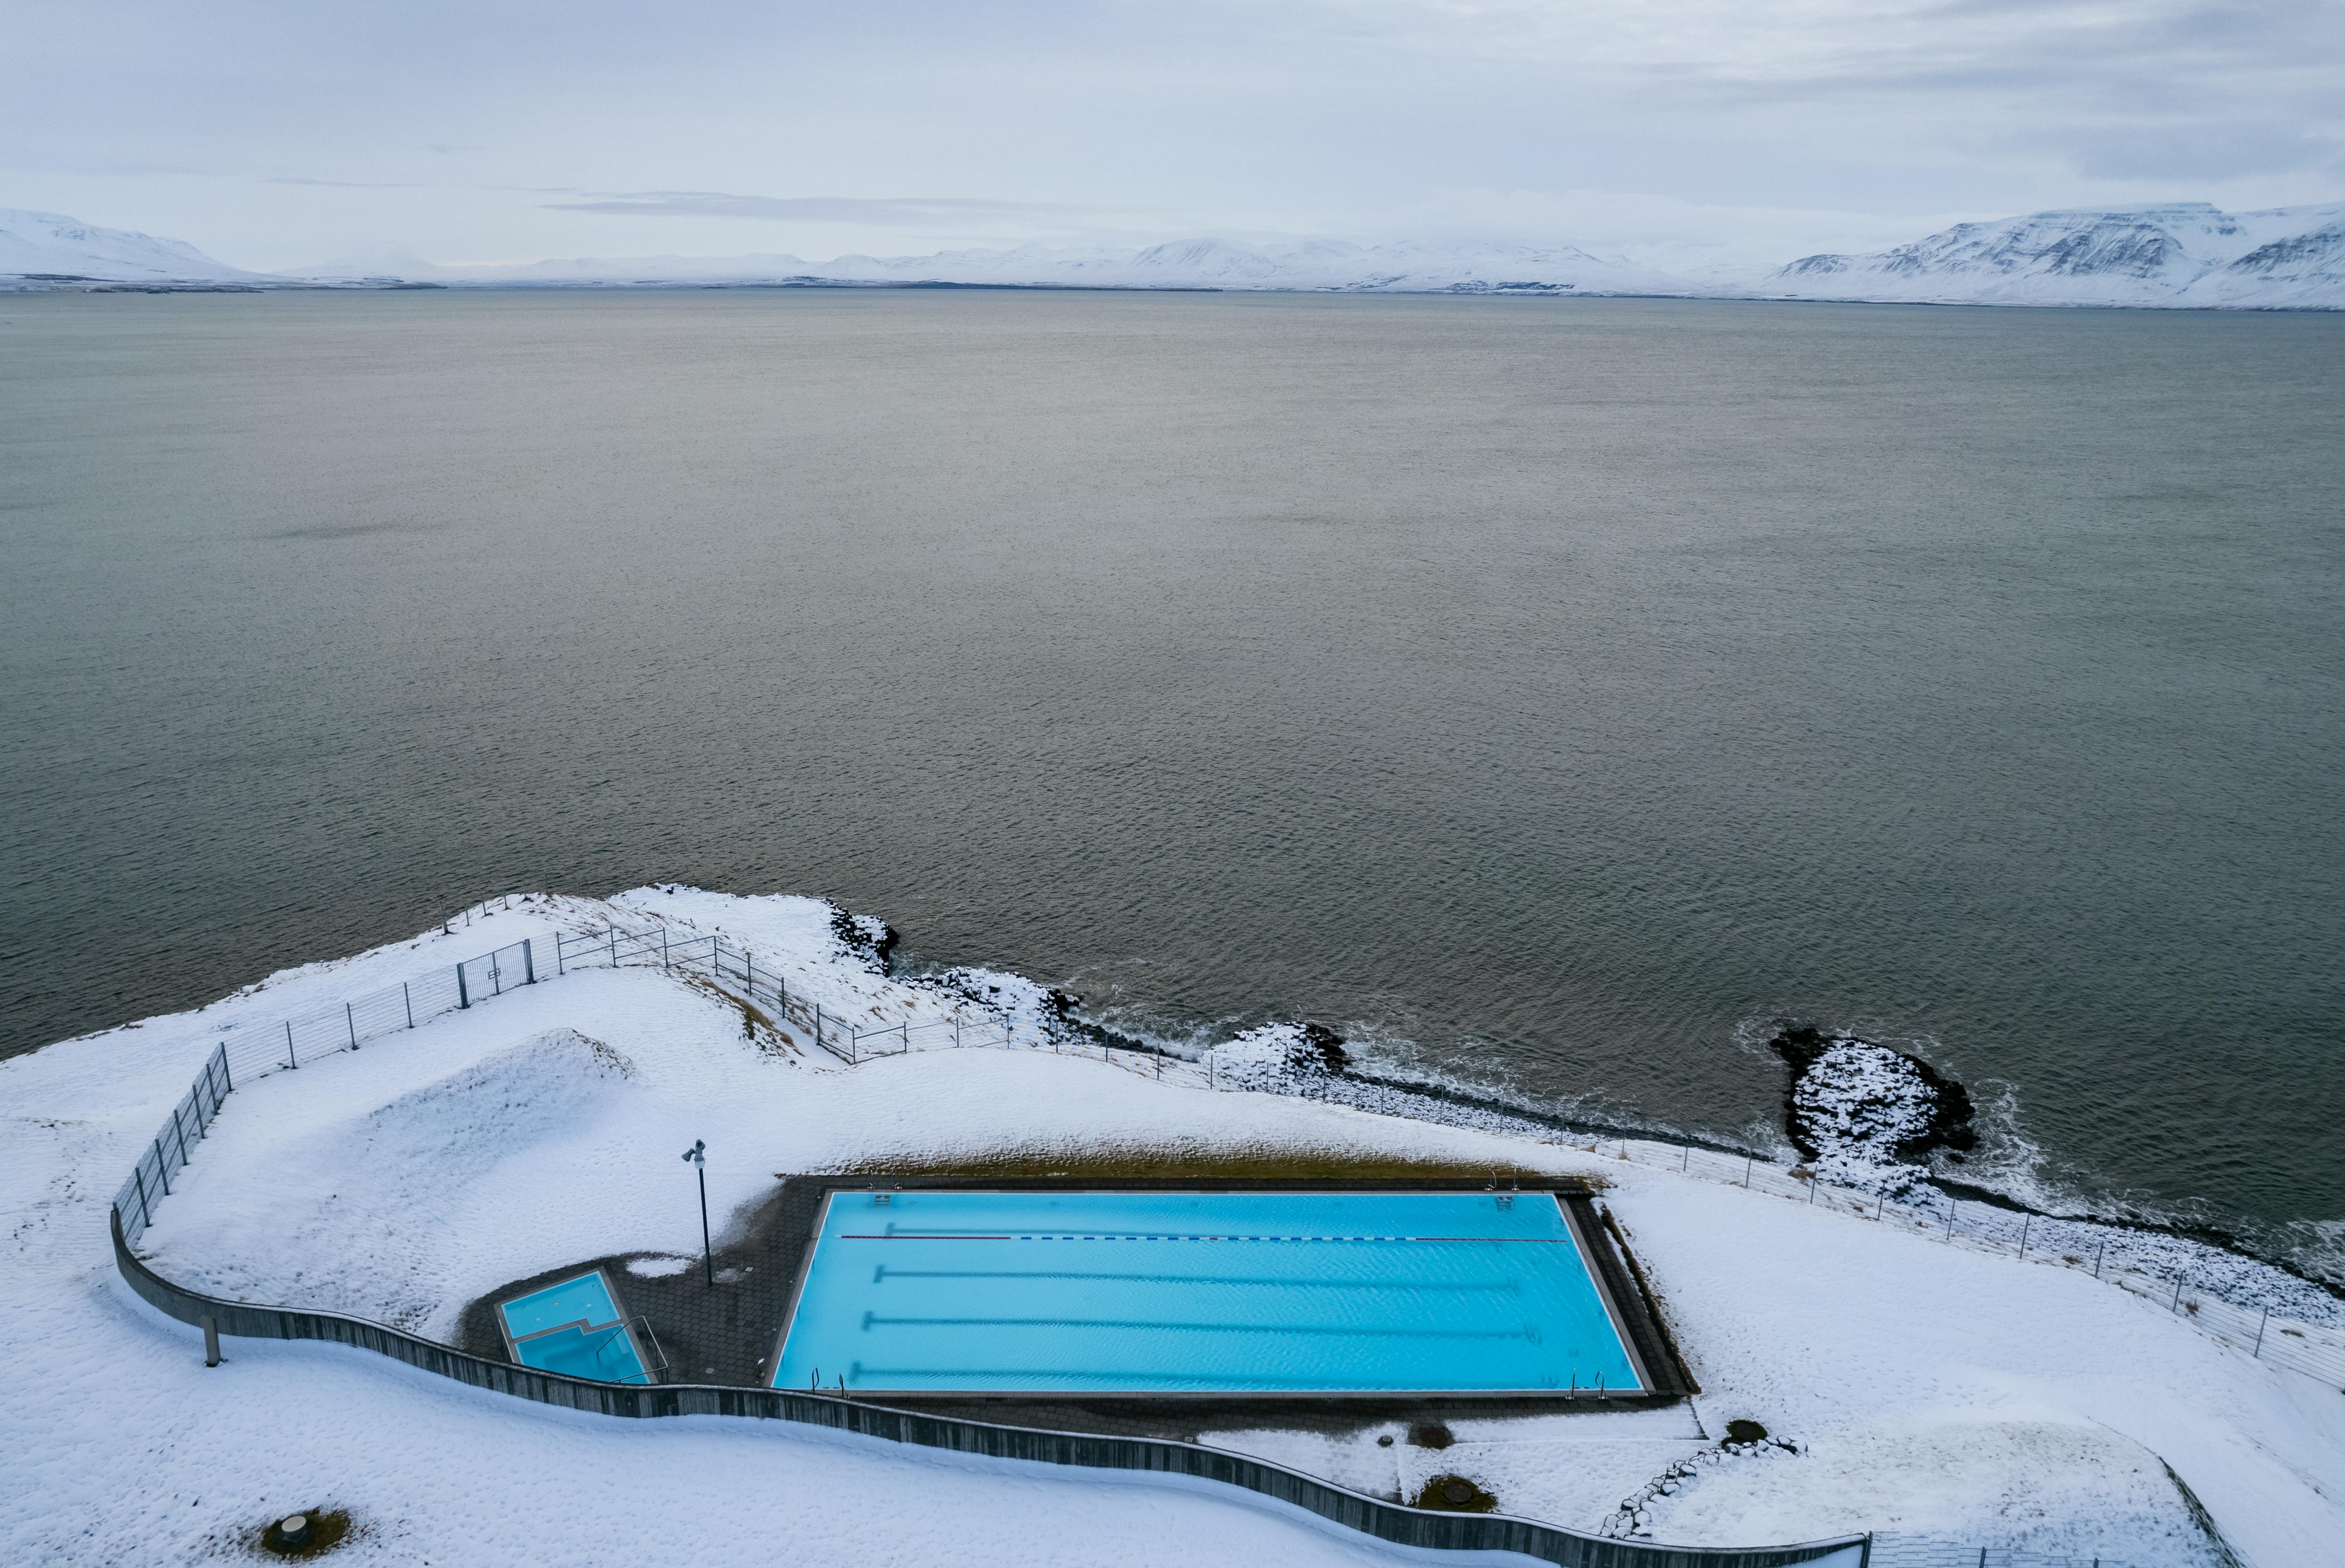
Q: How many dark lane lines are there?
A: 4